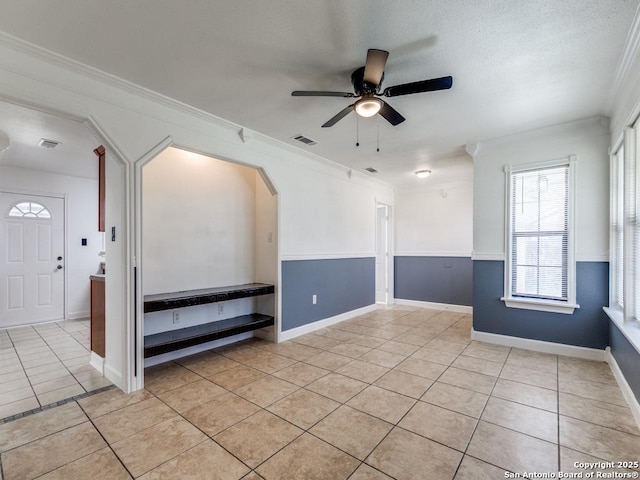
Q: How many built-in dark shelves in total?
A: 2